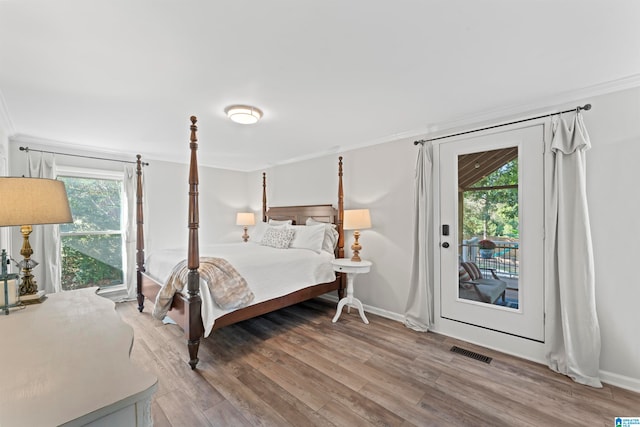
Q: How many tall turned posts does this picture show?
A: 4